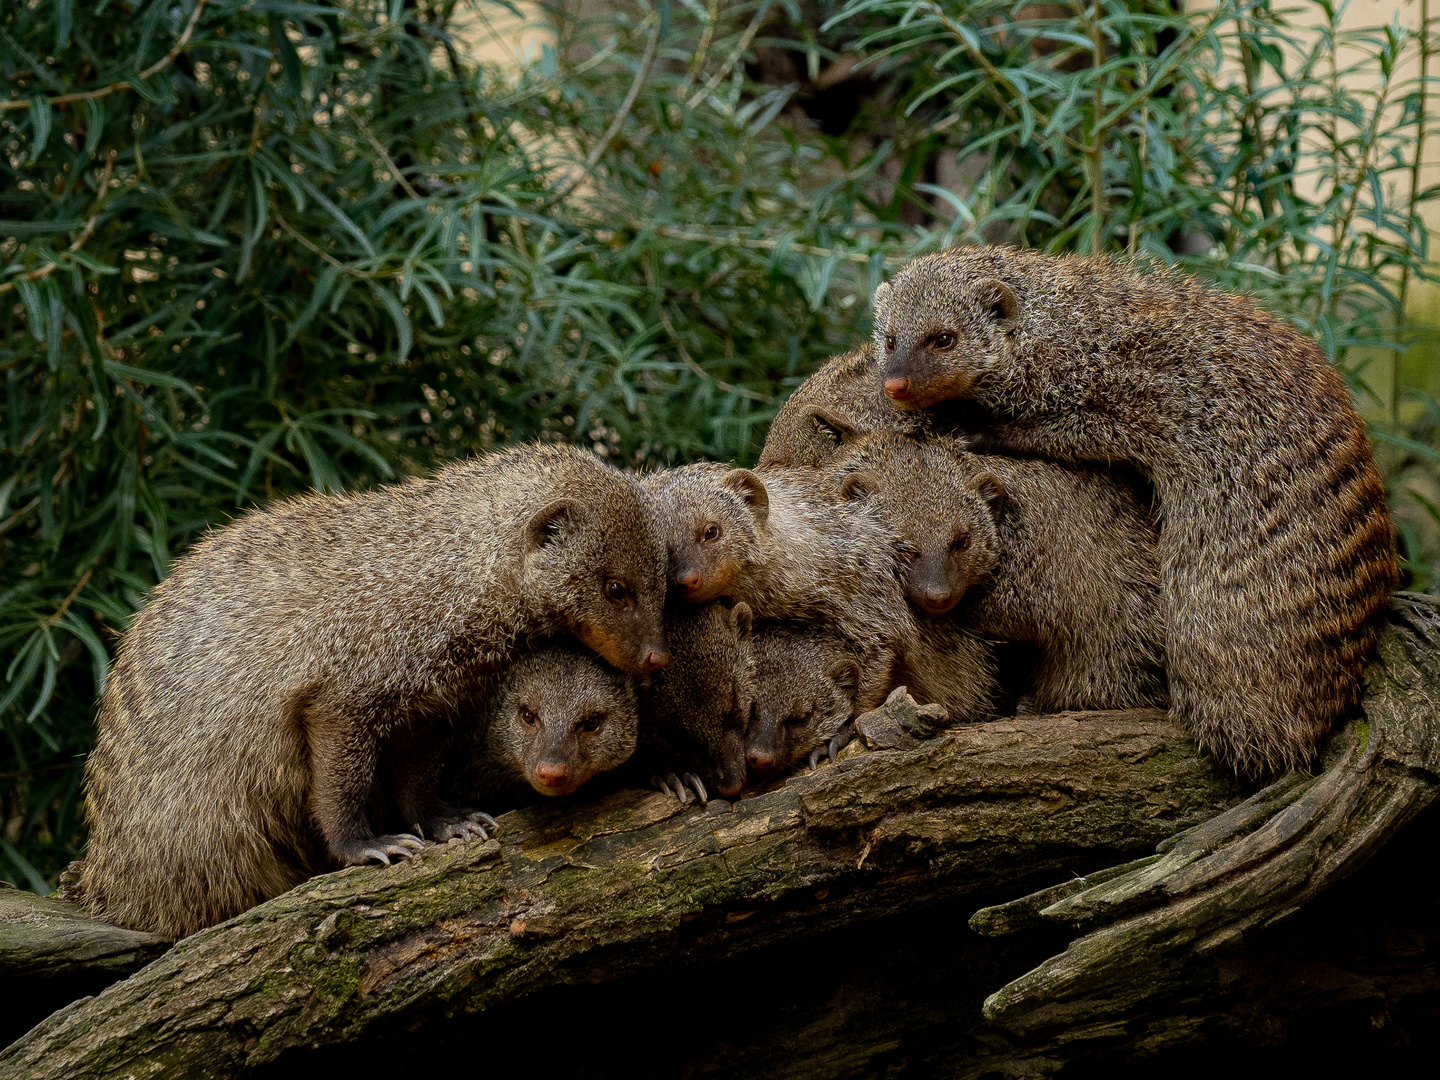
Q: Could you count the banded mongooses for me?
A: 8